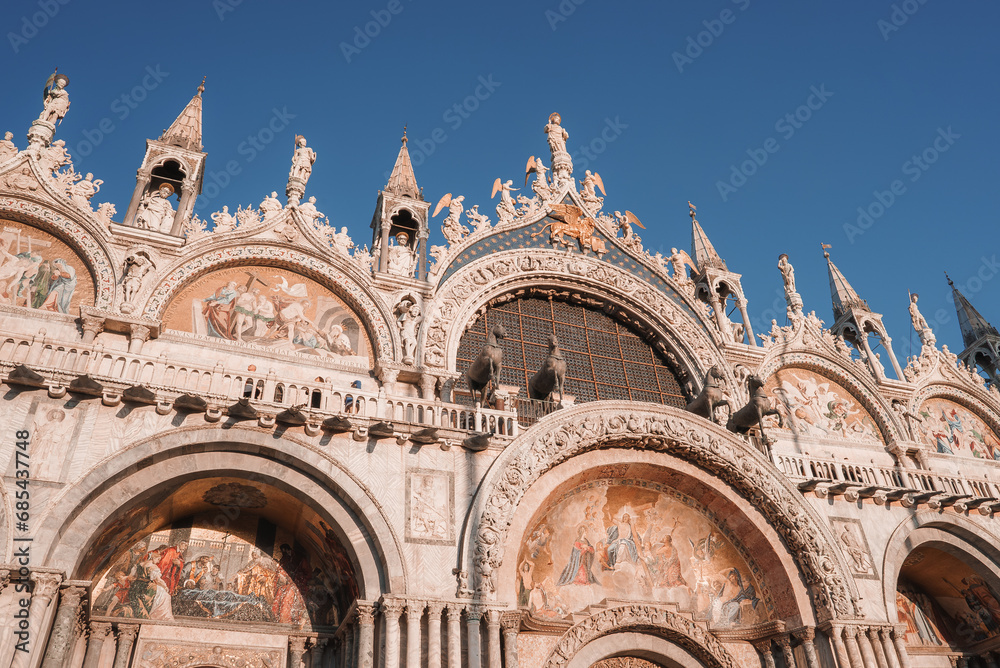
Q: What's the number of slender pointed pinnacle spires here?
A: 5